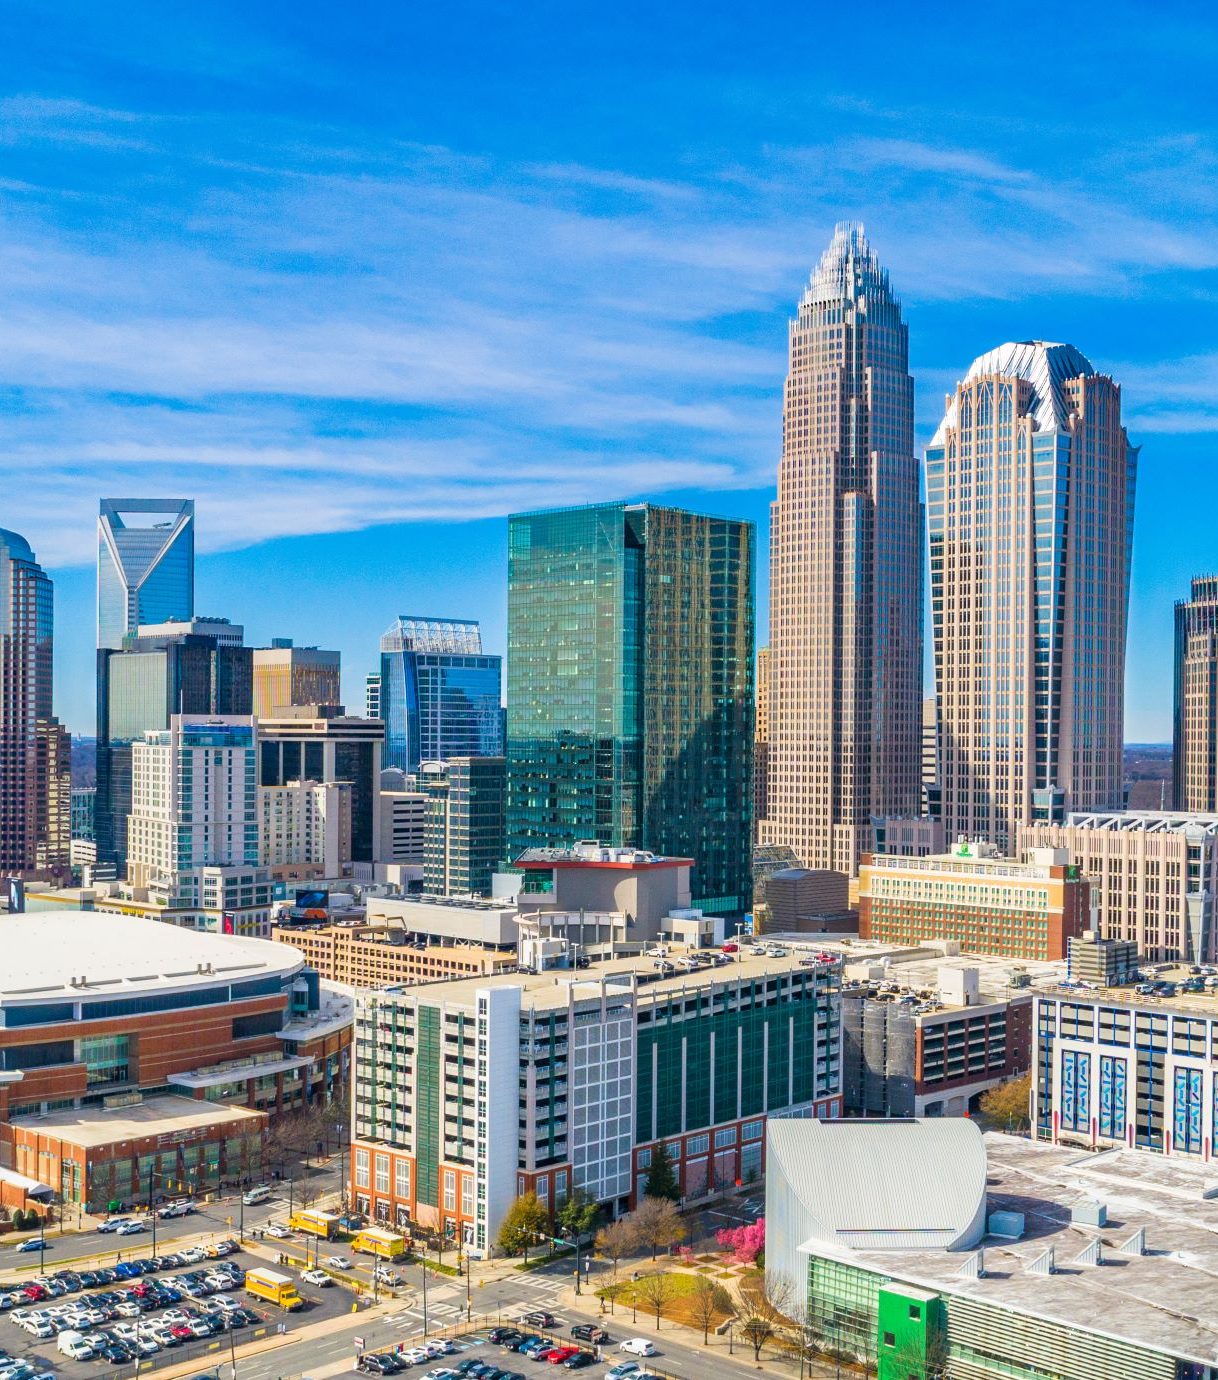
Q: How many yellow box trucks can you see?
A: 3